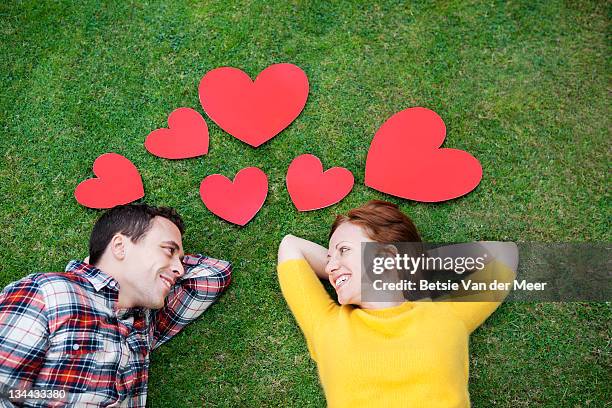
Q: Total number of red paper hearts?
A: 6